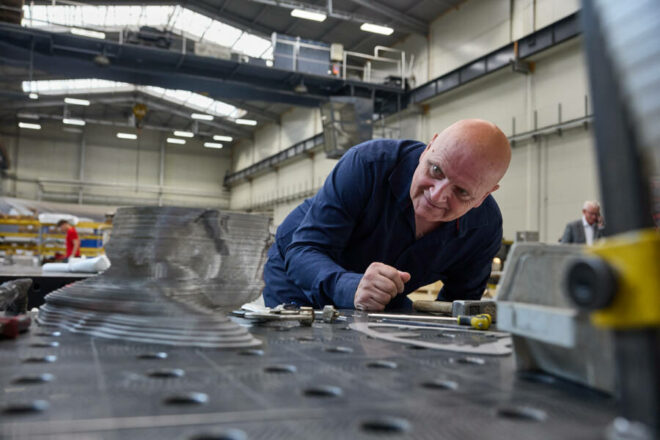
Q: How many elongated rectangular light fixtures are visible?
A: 13